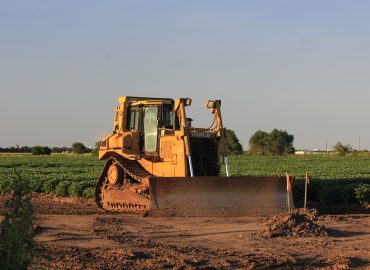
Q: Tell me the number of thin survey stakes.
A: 2